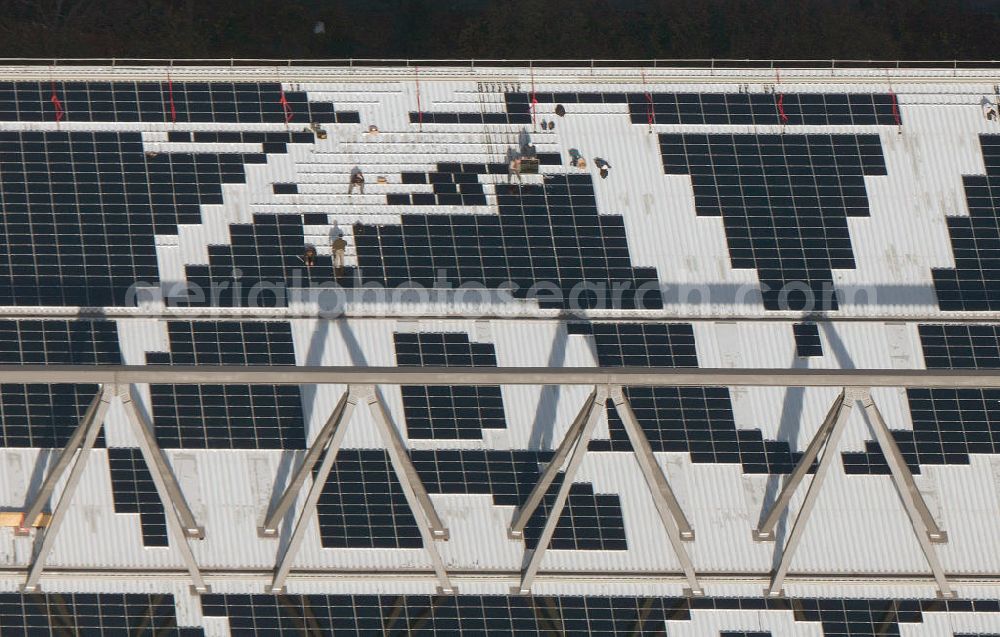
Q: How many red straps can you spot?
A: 8